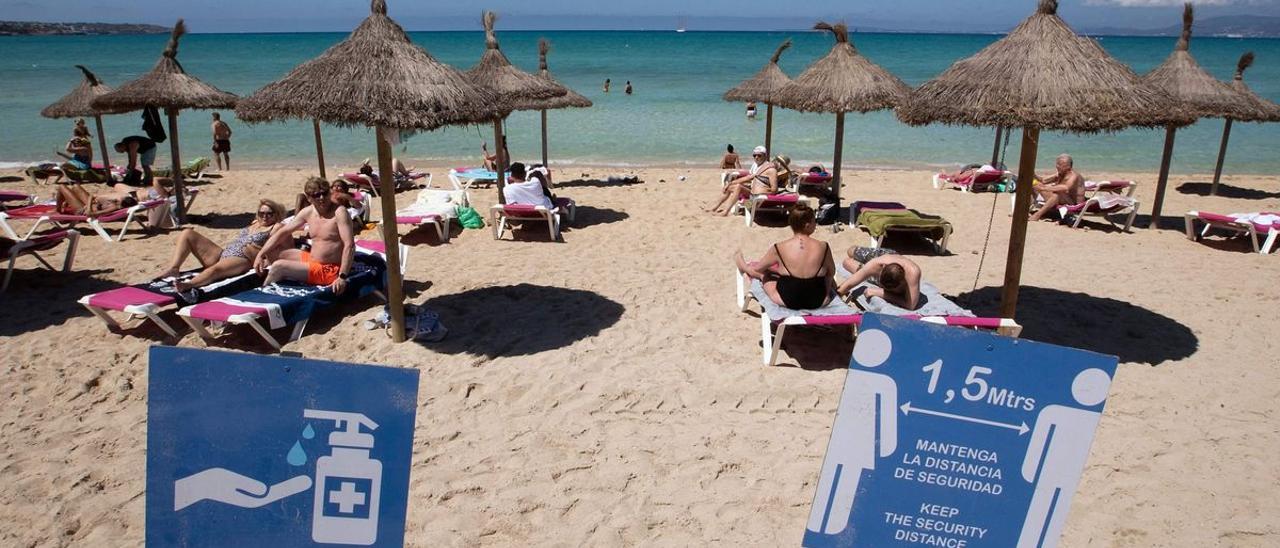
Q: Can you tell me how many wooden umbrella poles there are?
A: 12